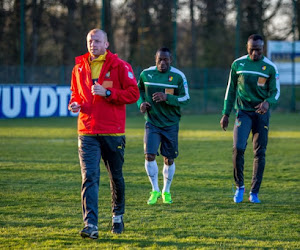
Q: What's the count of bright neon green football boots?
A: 2